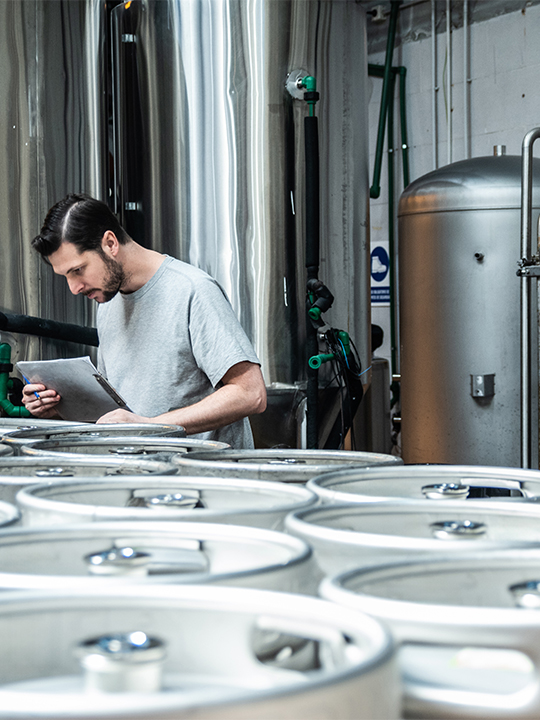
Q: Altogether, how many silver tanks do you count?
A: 3